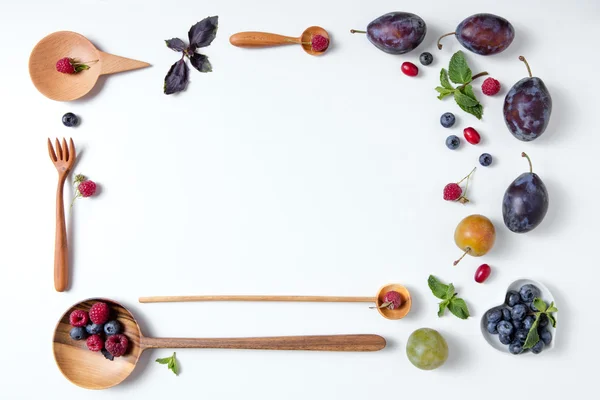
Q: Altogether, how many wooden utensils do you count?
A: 5